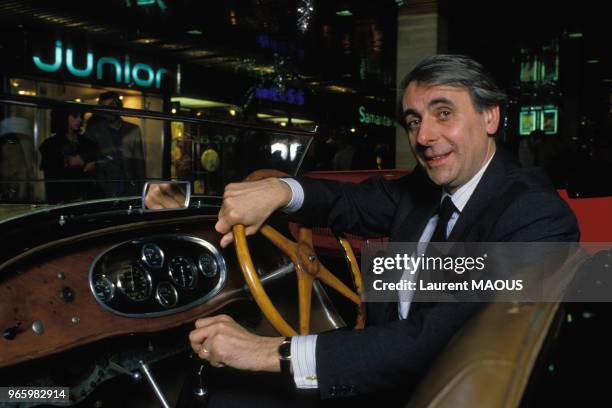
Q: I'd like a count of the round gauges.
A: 6